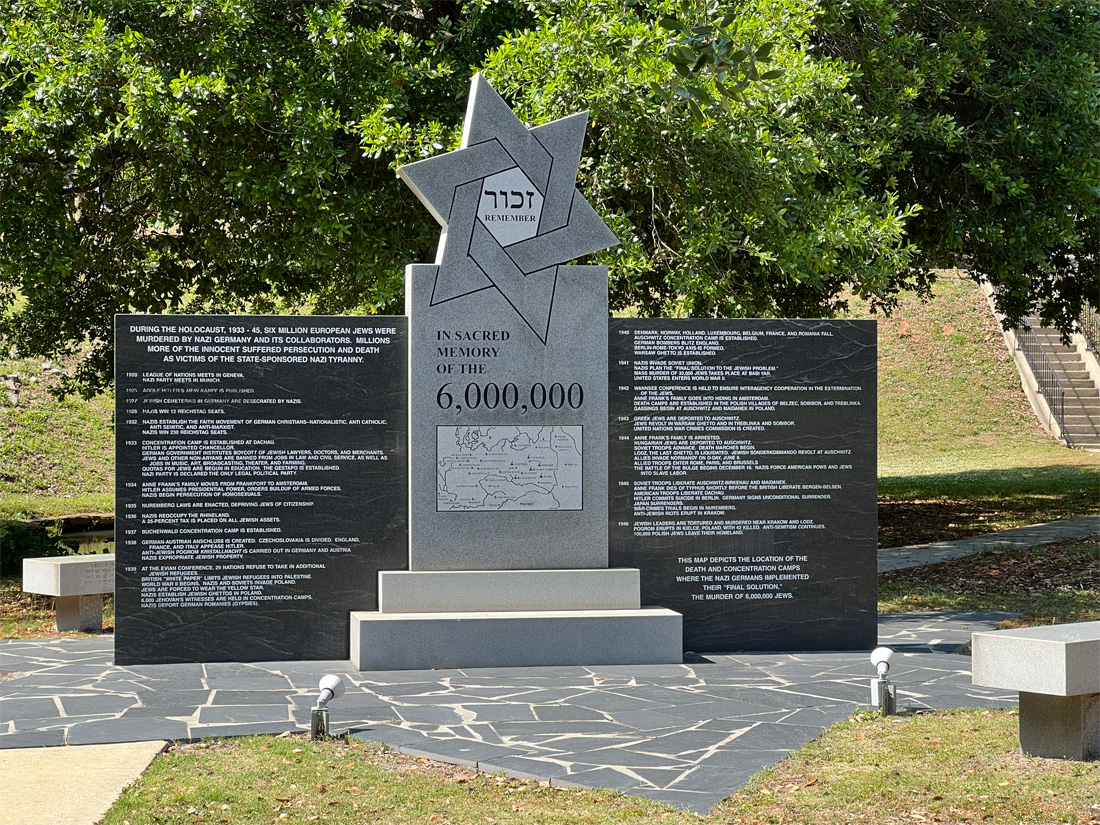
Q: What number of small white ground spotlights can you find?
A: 2